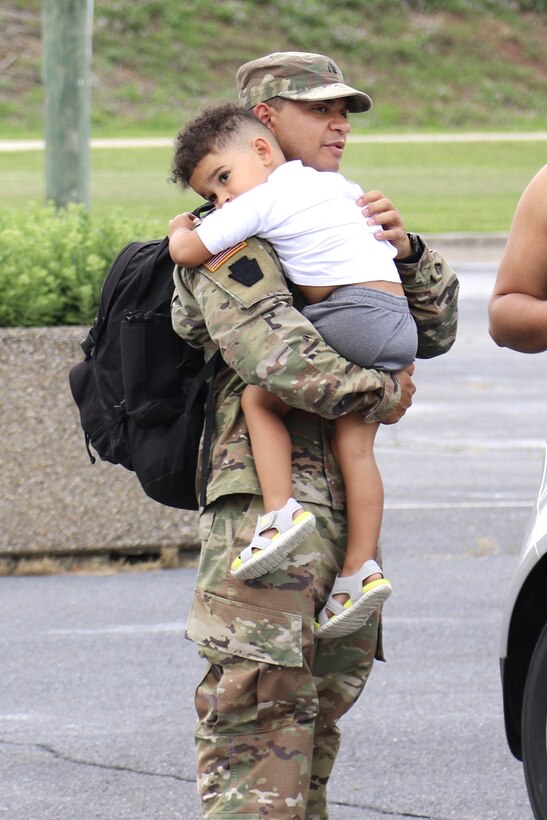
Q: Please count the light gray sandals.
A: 2